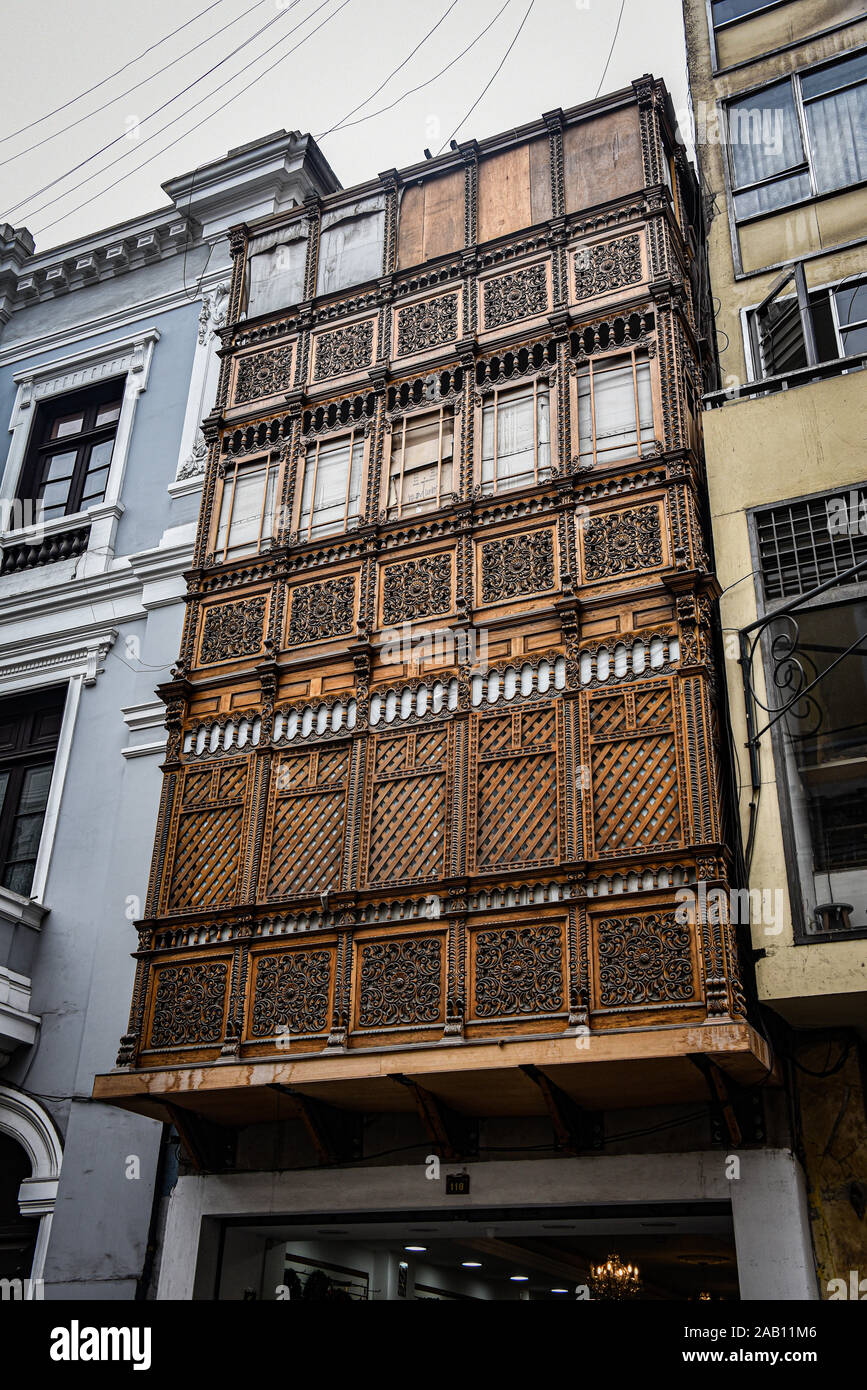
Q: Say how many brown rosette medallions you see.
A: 15